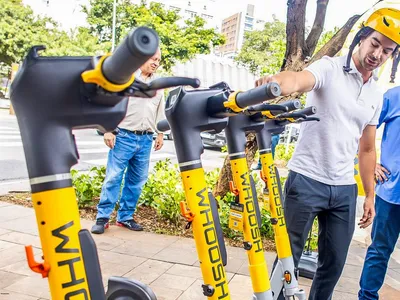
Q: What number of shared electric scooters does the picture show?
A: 4